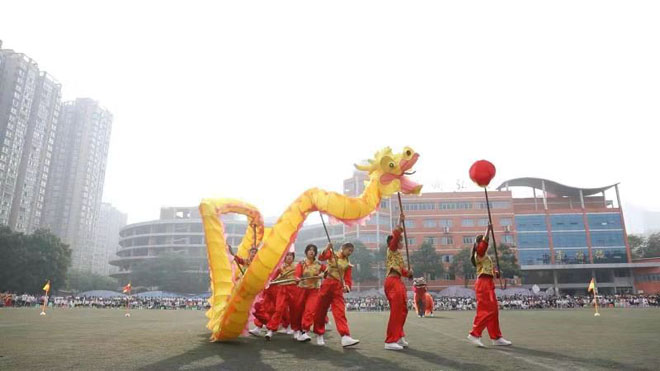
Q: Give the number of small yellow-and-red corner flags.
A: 3